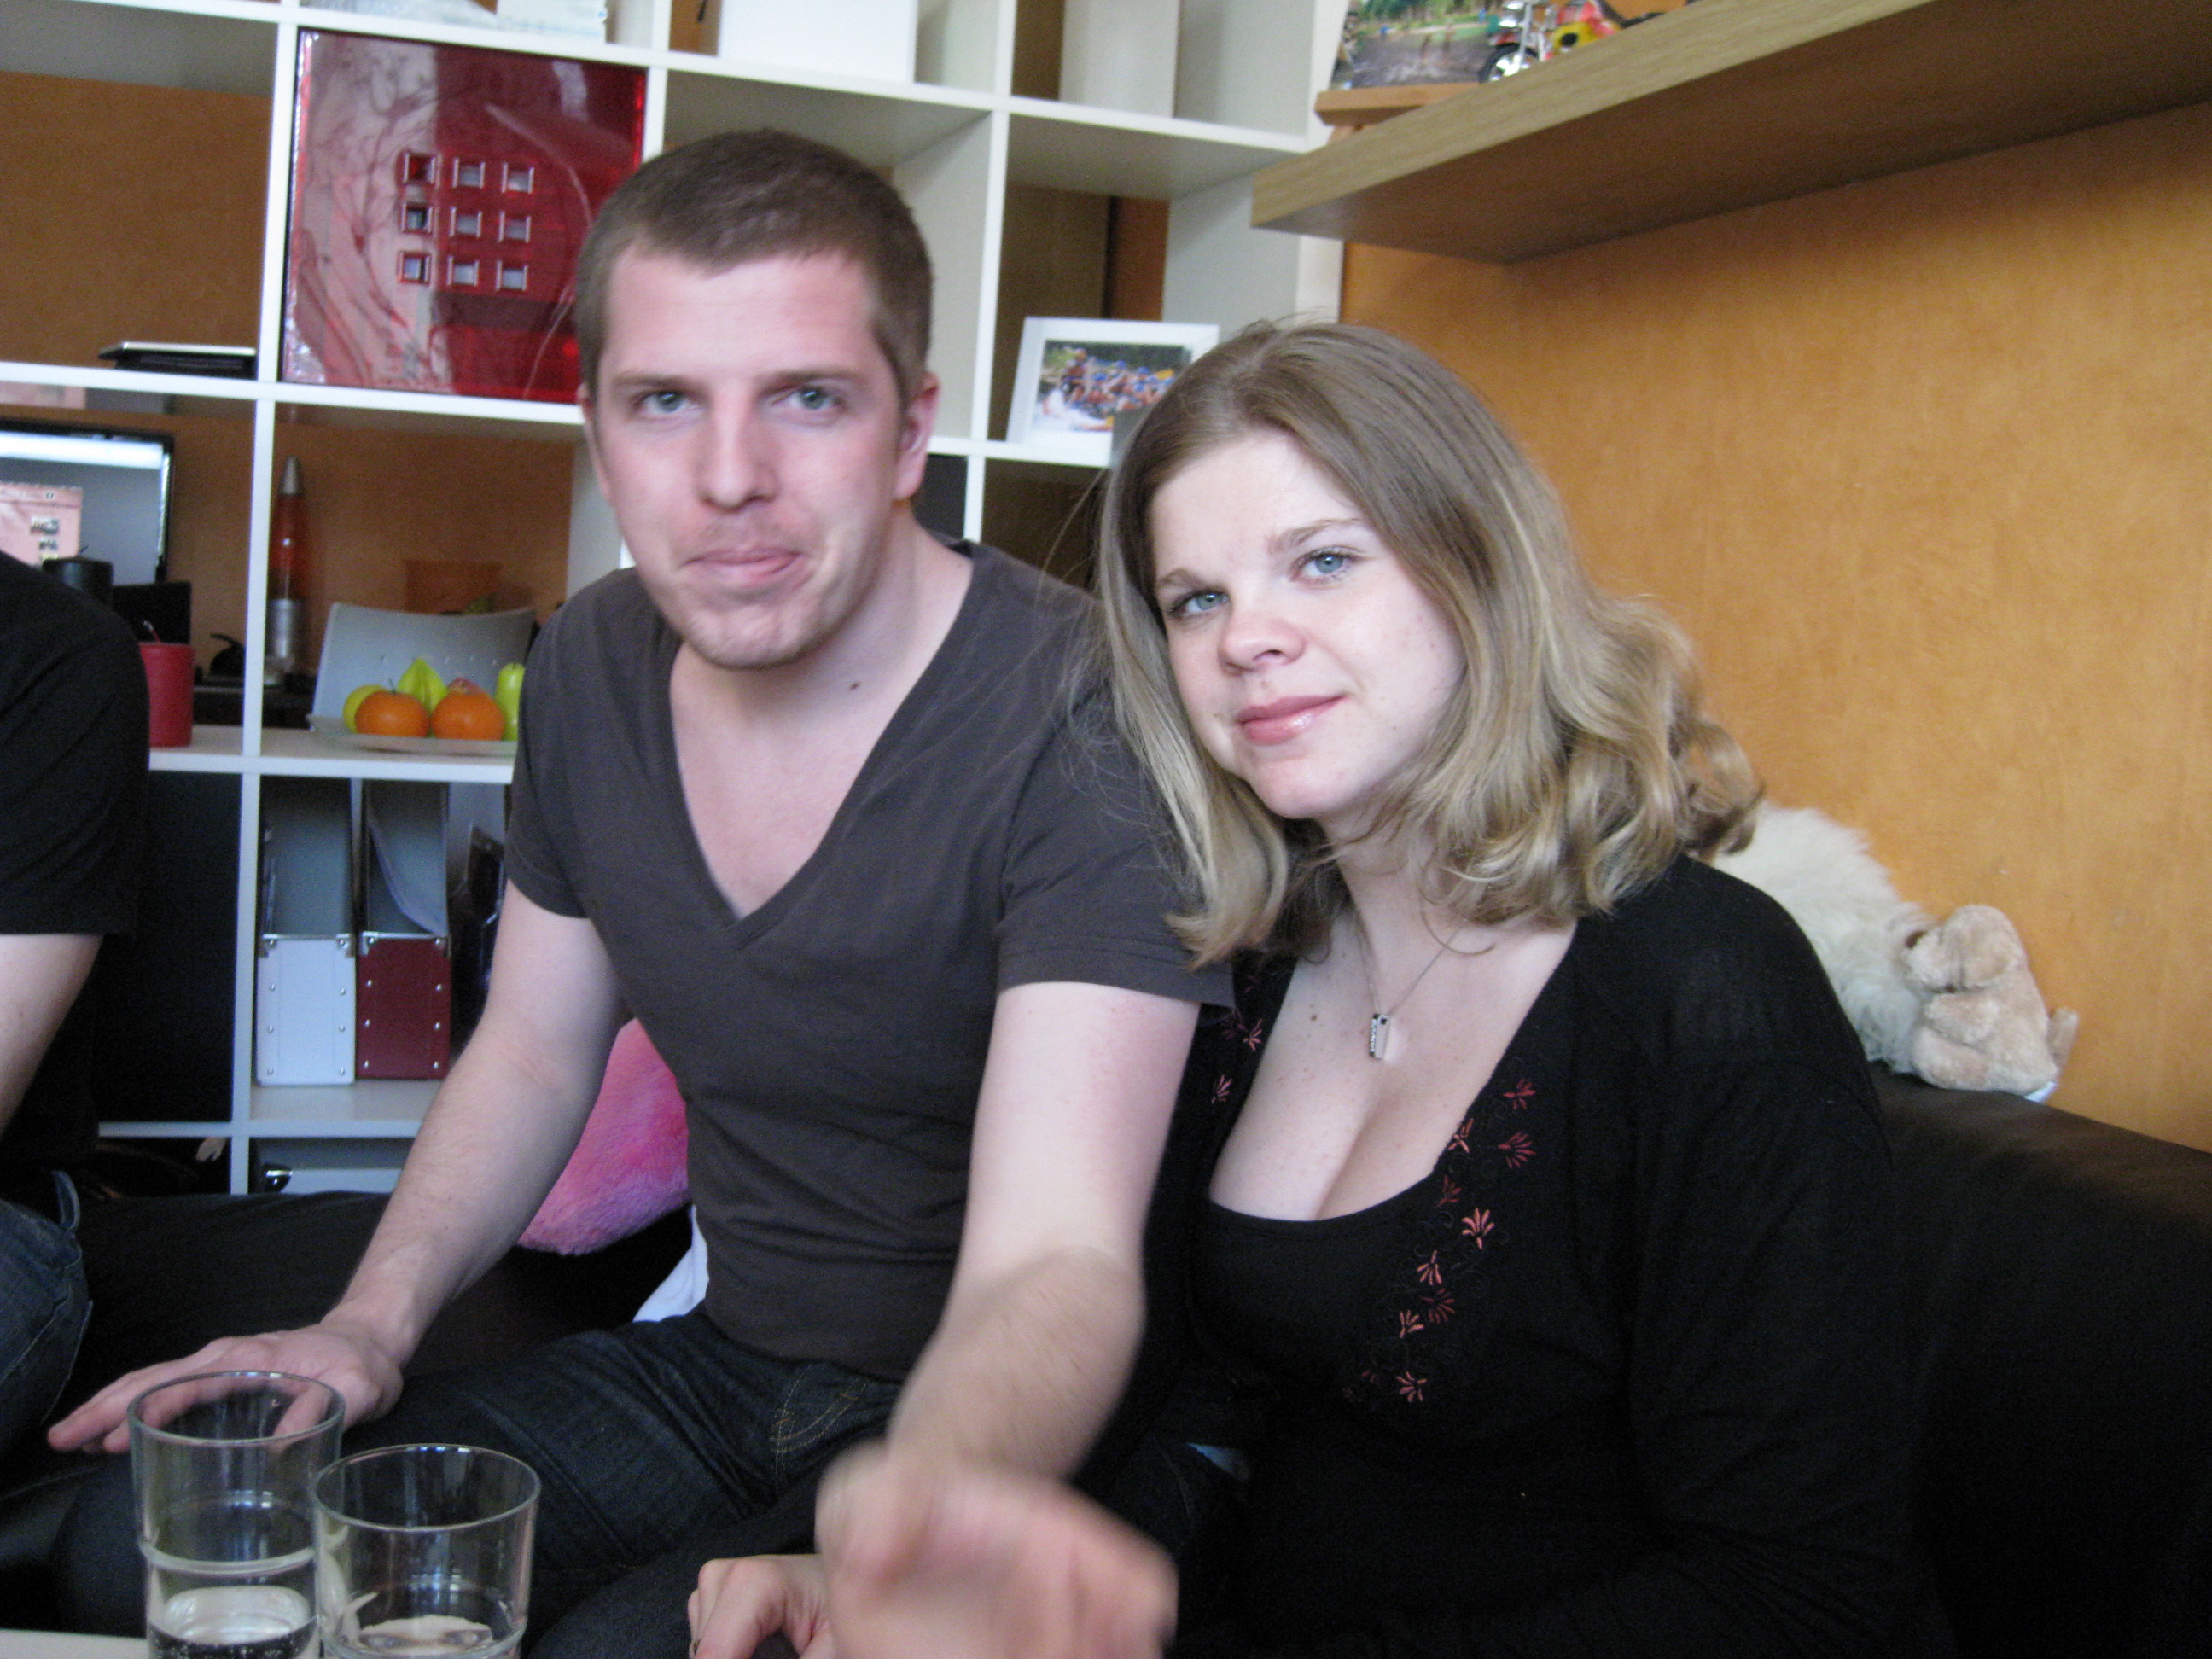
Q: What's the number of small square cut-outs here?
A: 9